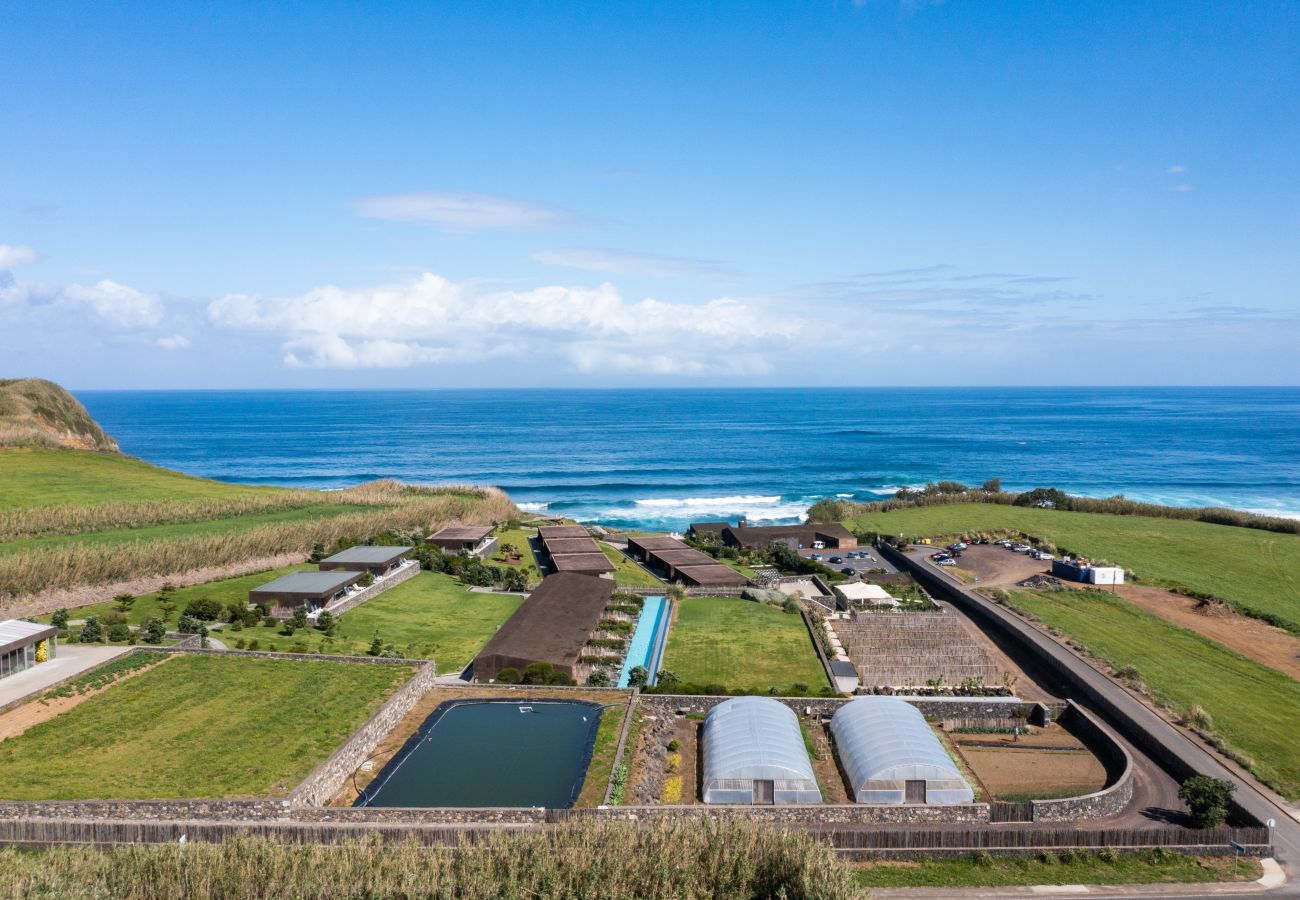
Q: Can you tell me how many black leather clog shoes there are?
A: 0